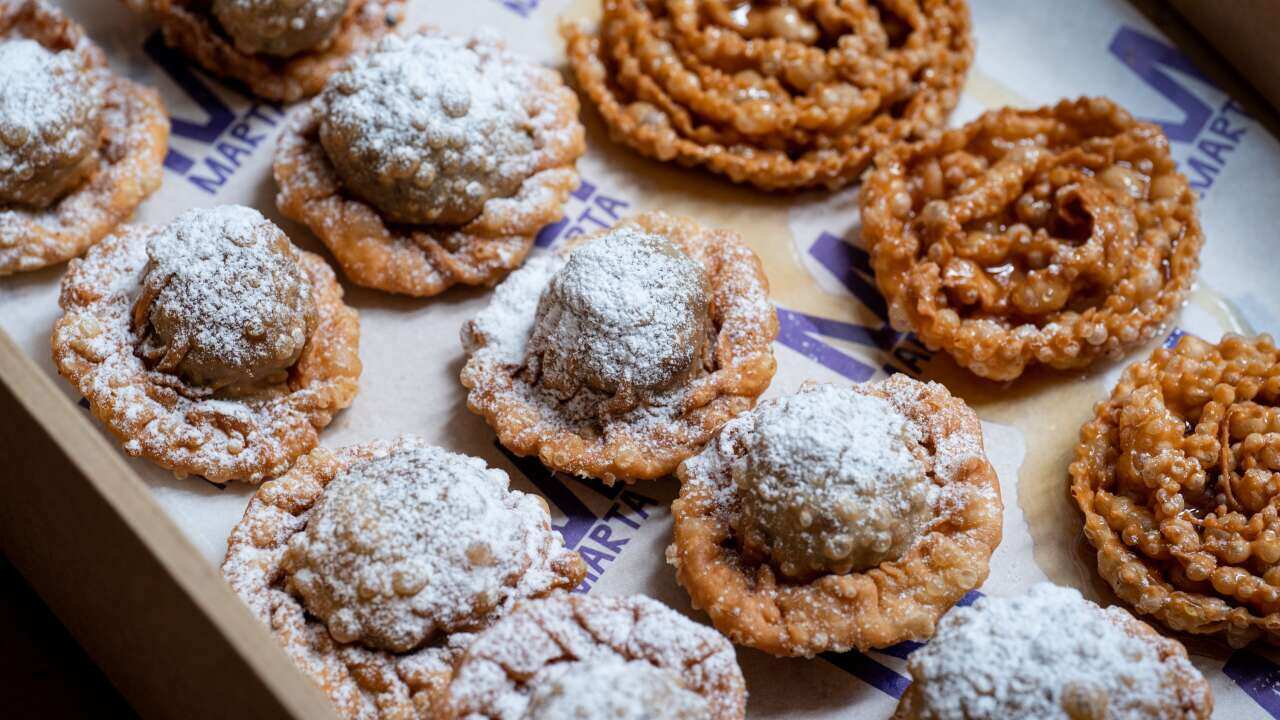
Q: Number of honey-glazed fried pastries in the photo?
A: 3